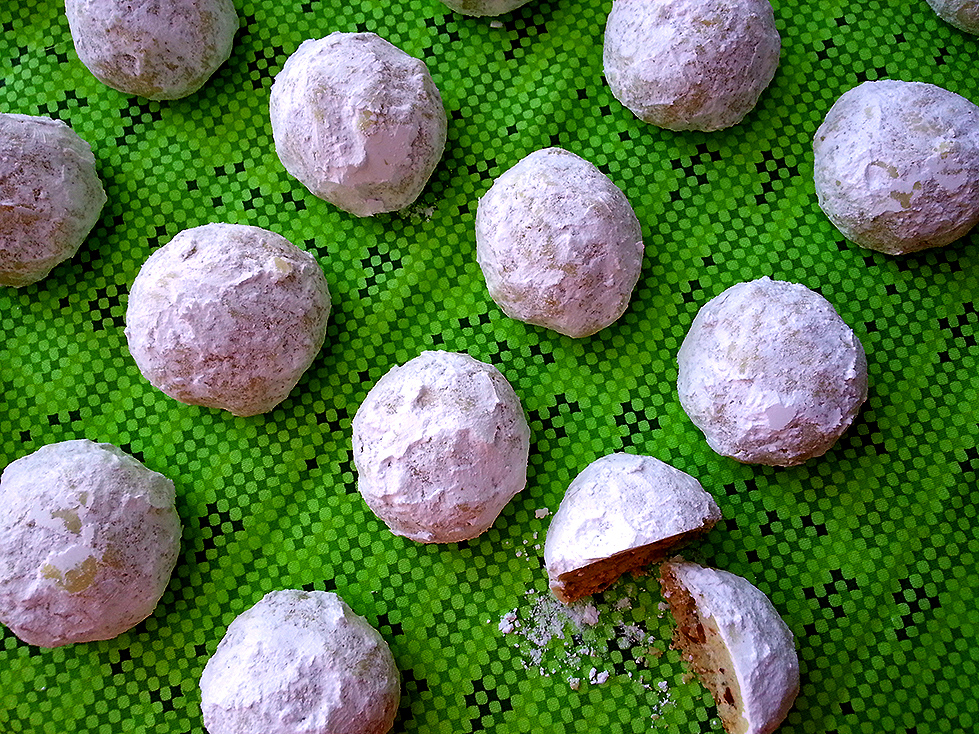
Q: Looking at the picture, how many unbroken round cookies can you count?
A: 13